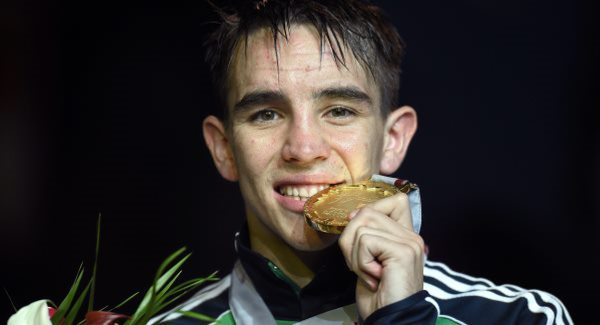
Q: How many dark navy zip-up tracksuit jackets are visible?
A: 1